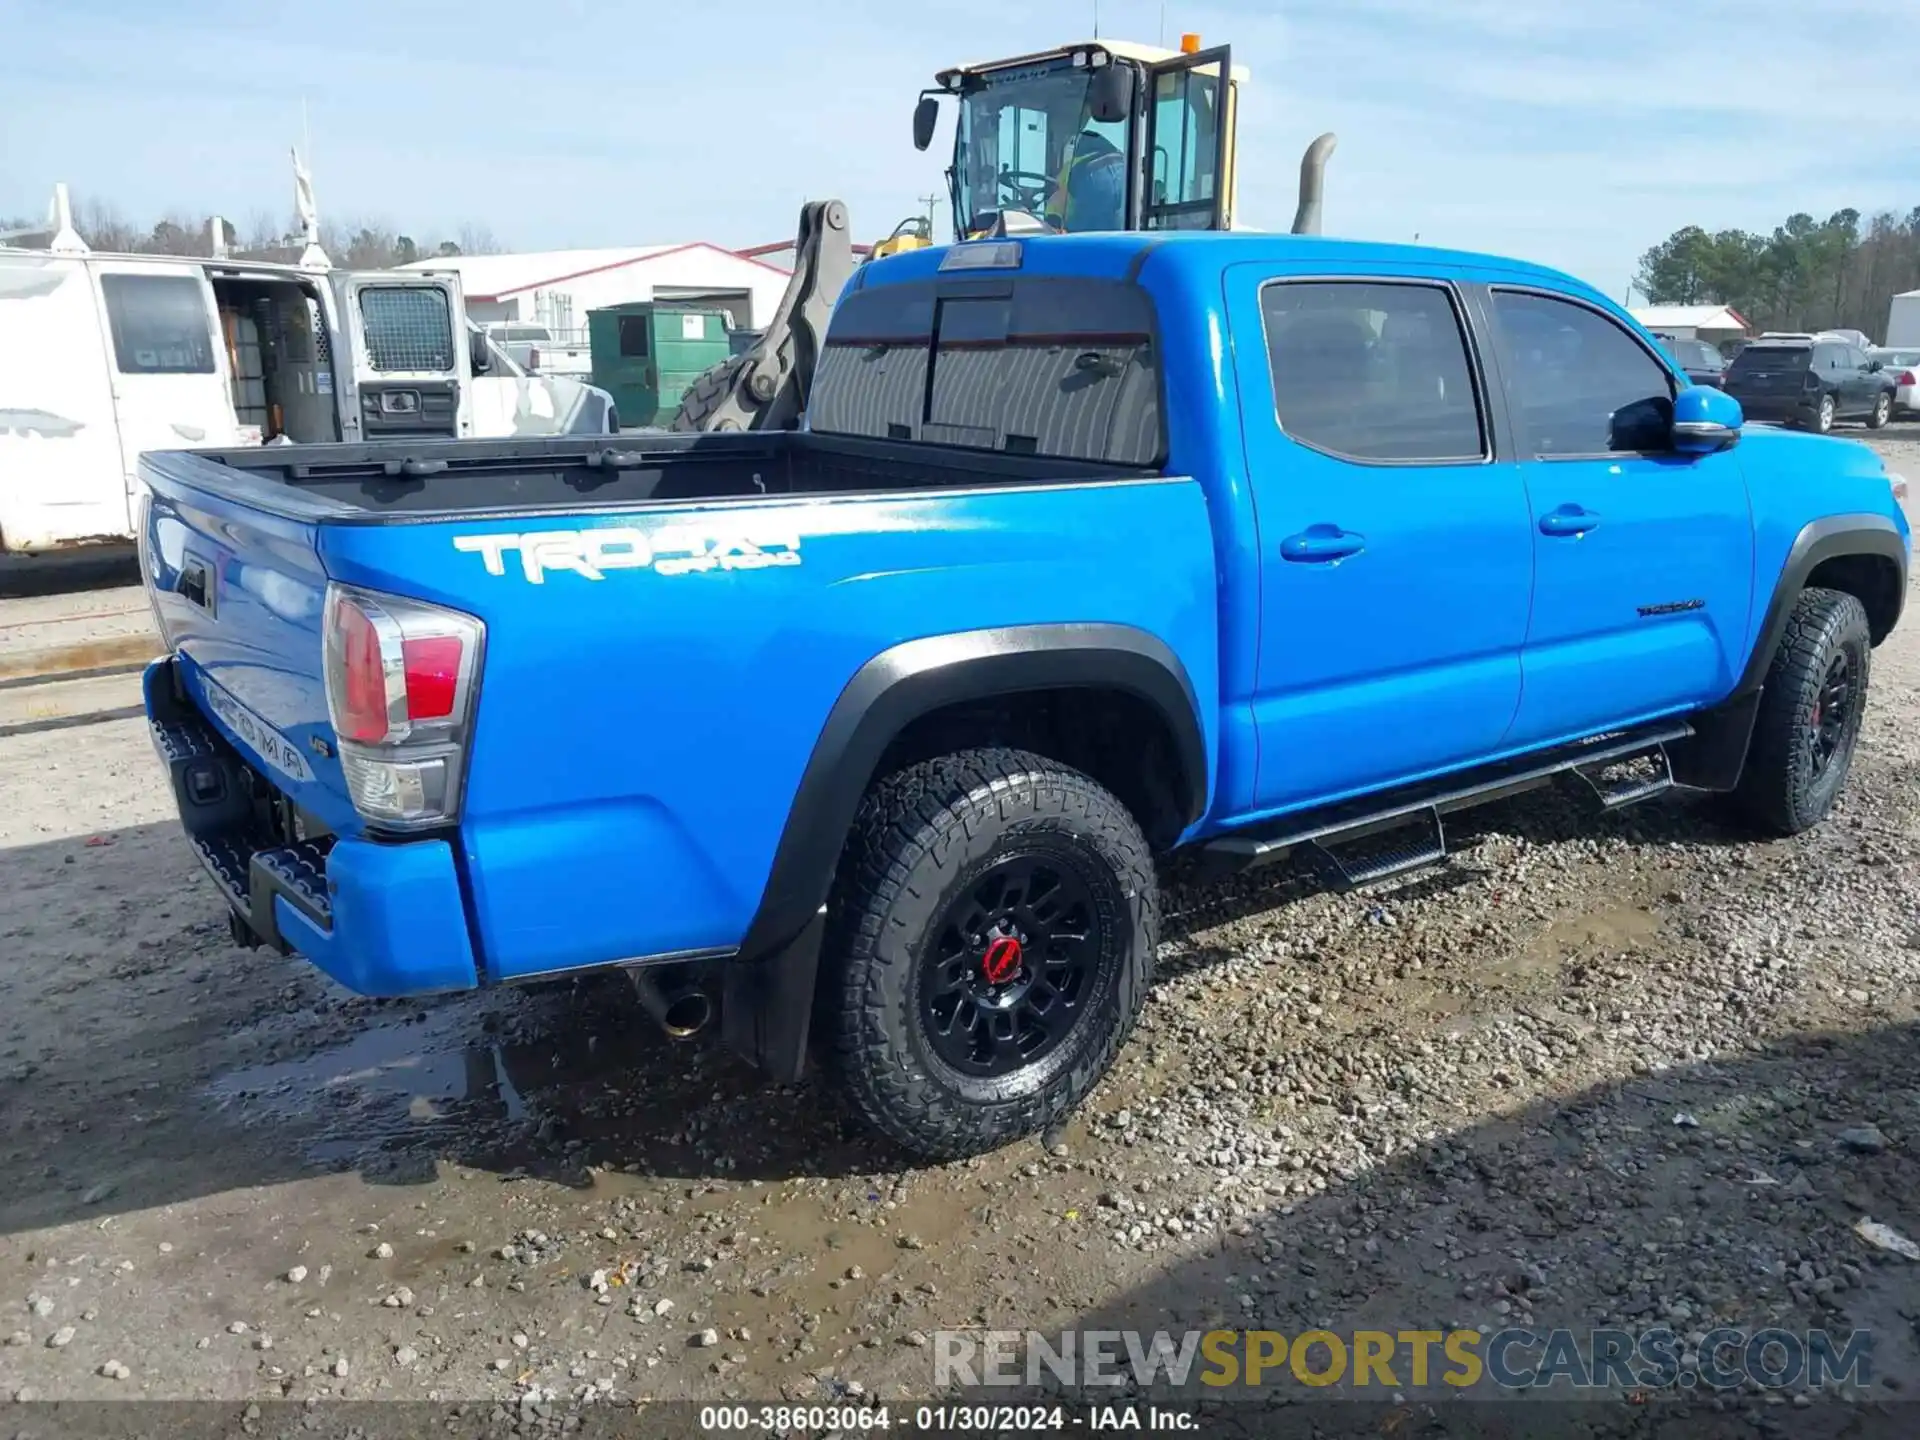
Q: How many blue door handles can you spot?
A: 2